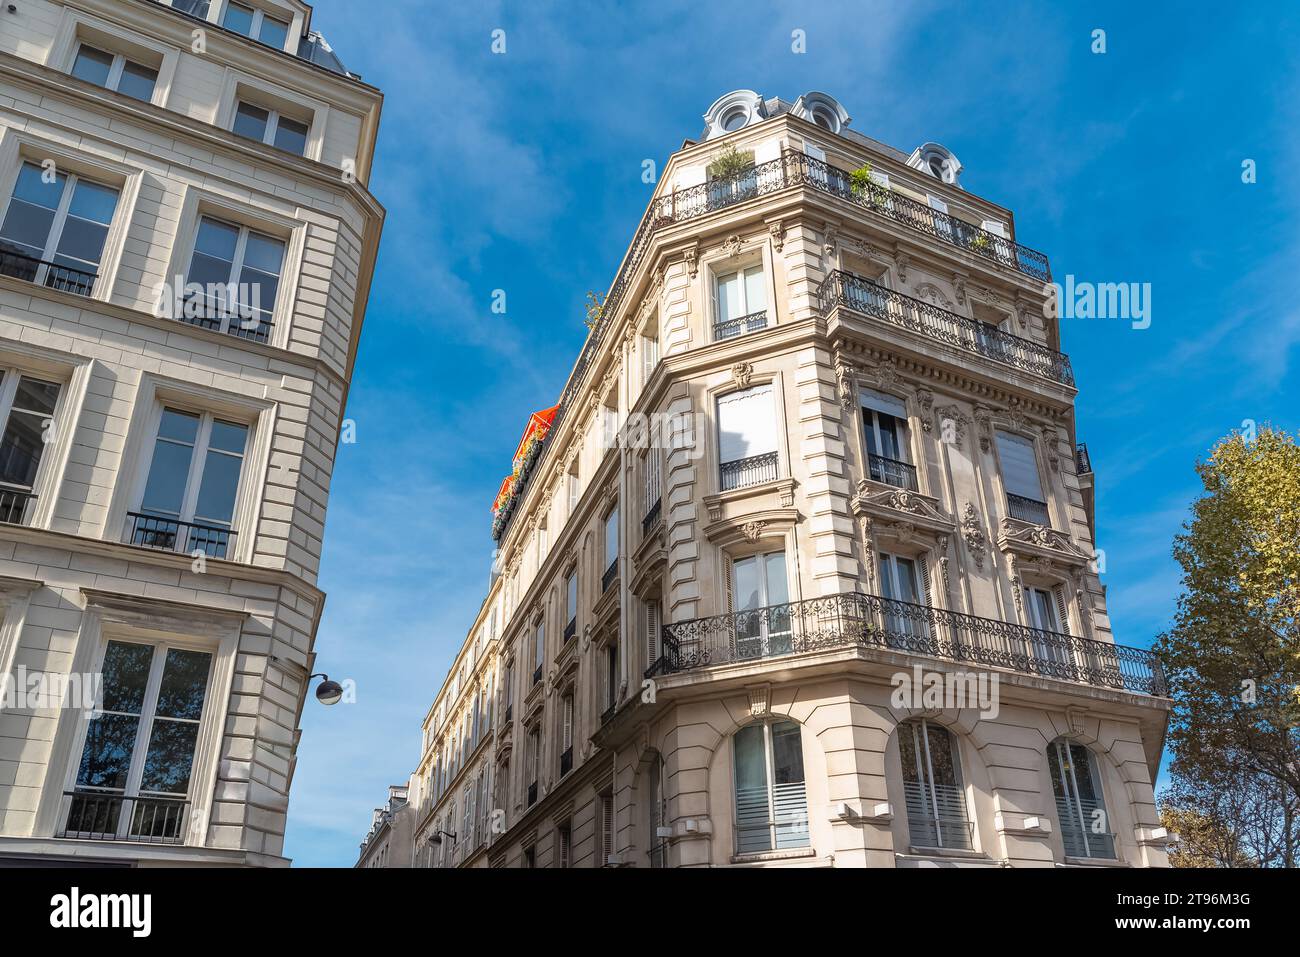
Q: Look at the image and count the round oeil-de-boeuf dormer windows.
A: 3